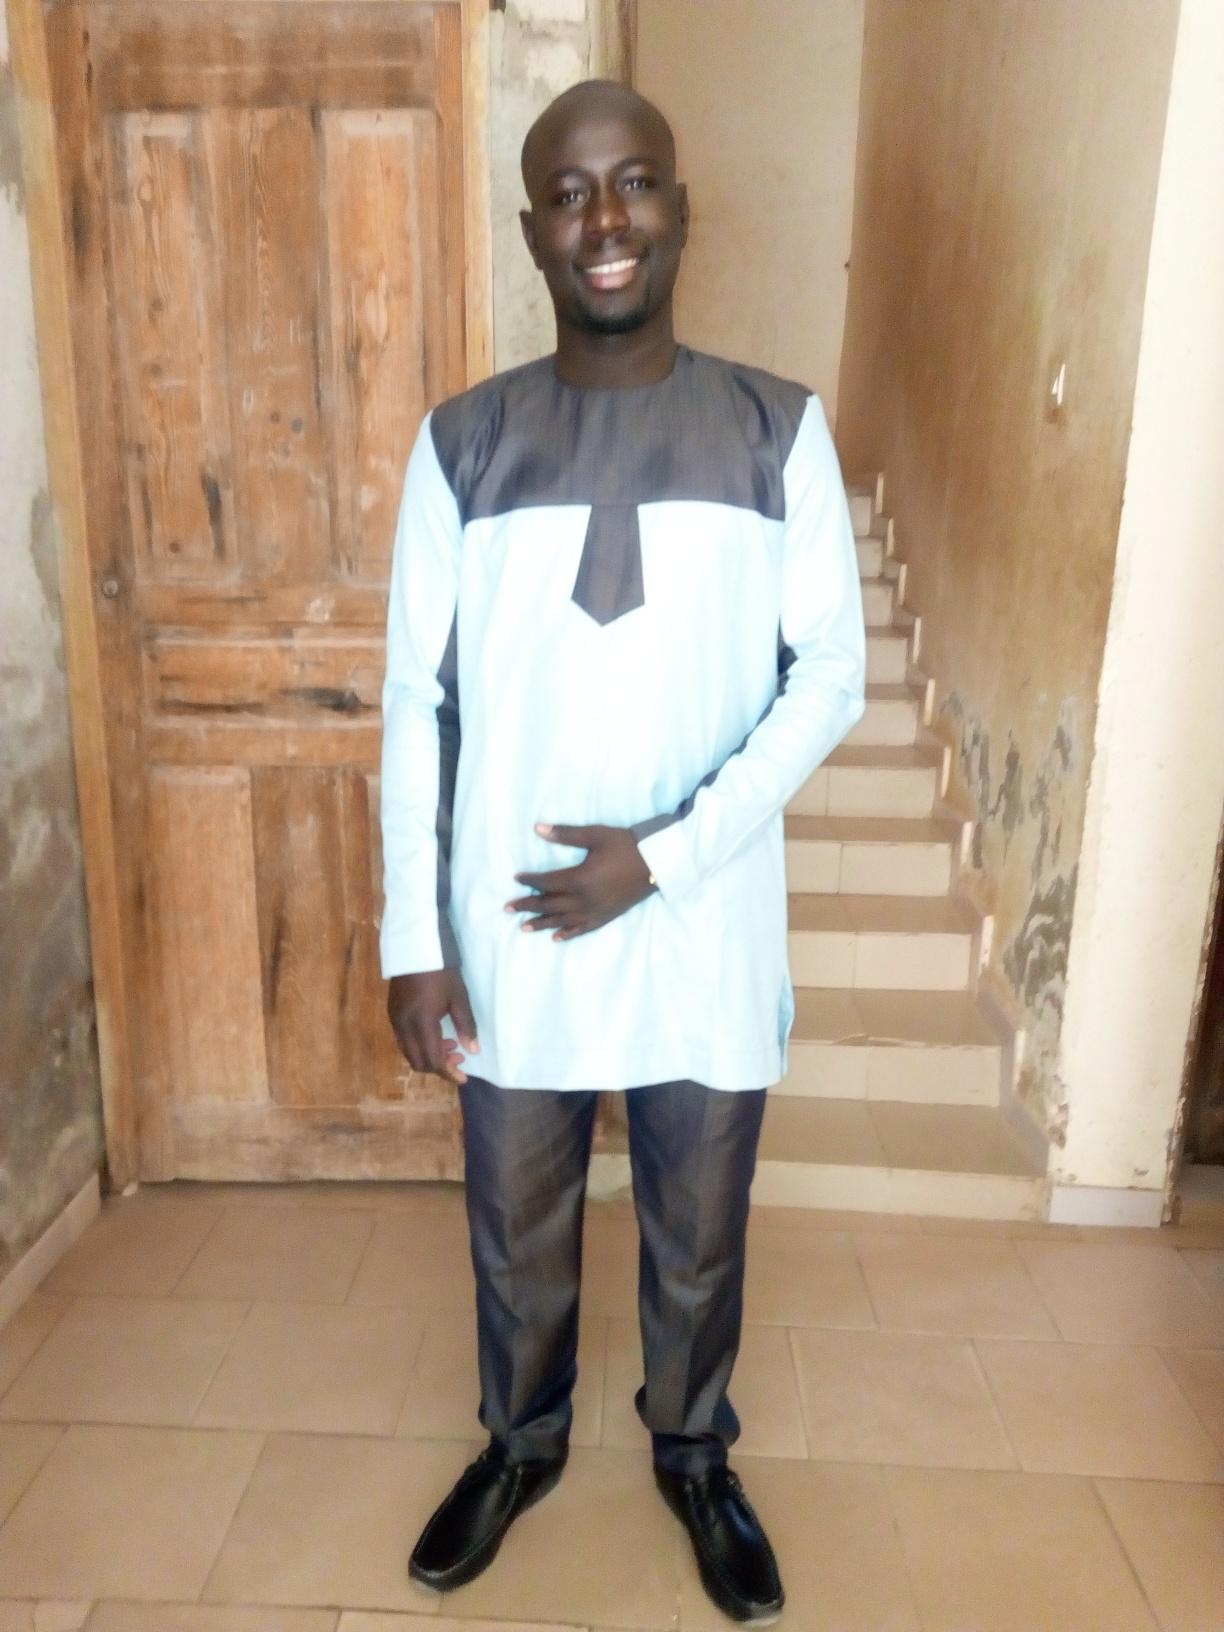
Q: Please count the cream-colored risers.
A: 10